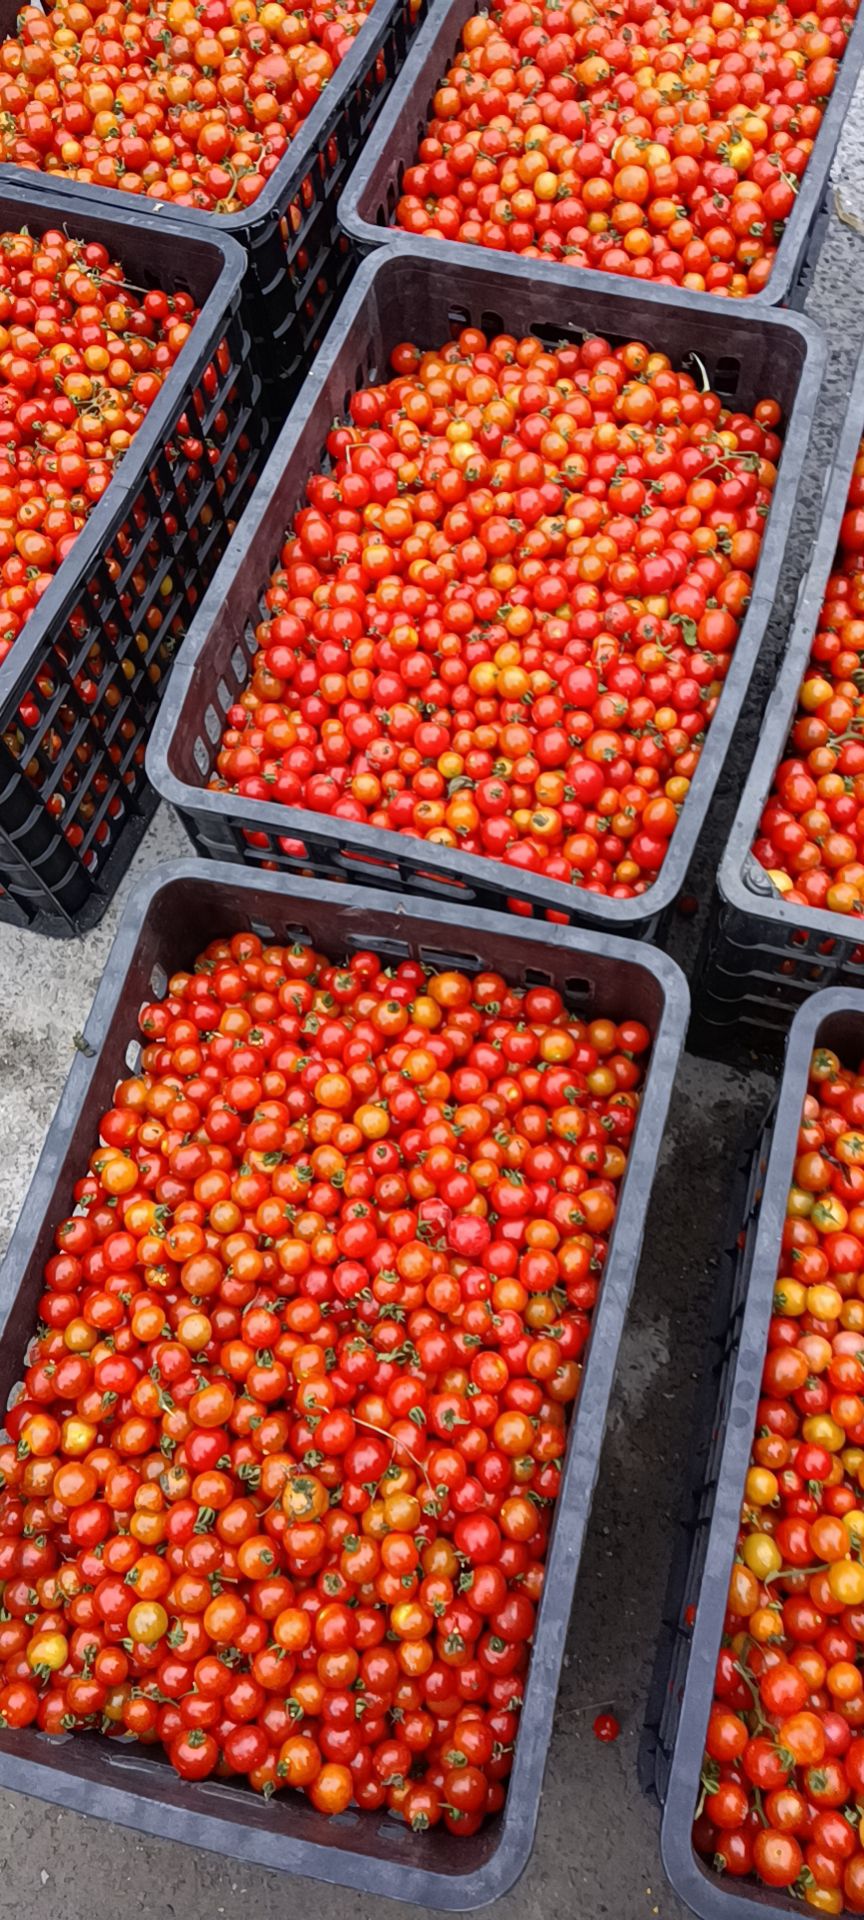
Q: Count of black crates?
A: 7